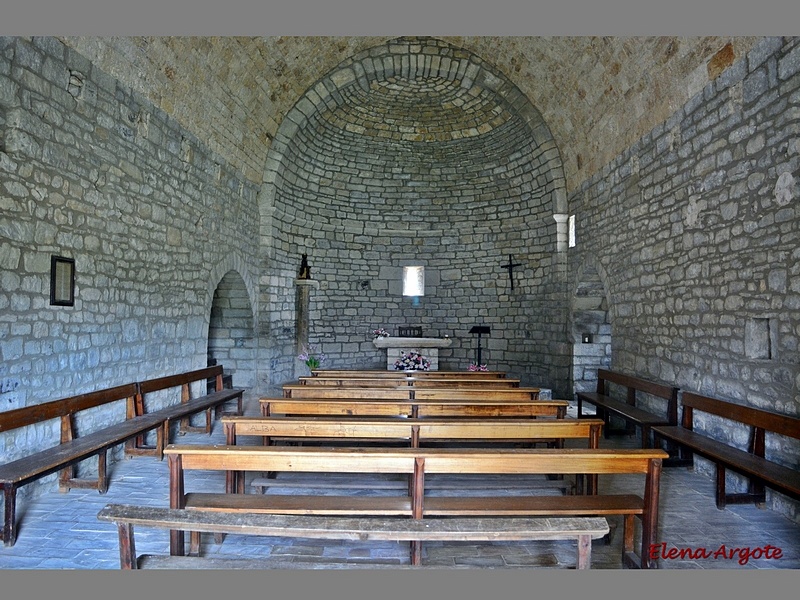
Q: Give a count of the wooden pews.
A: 11